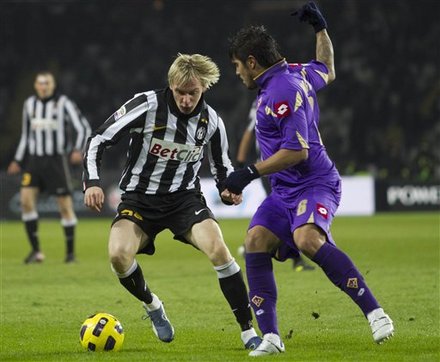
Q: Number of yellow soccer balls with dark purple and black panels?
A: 1